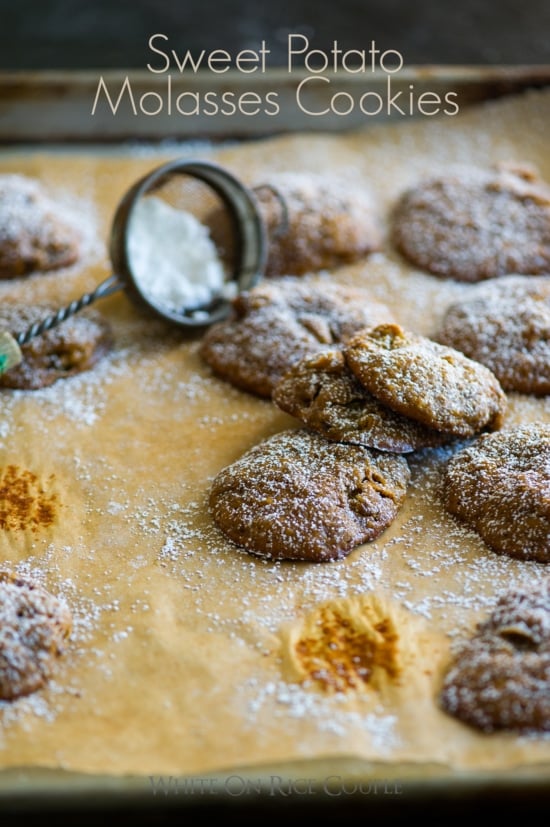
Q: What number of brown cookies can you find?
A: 12